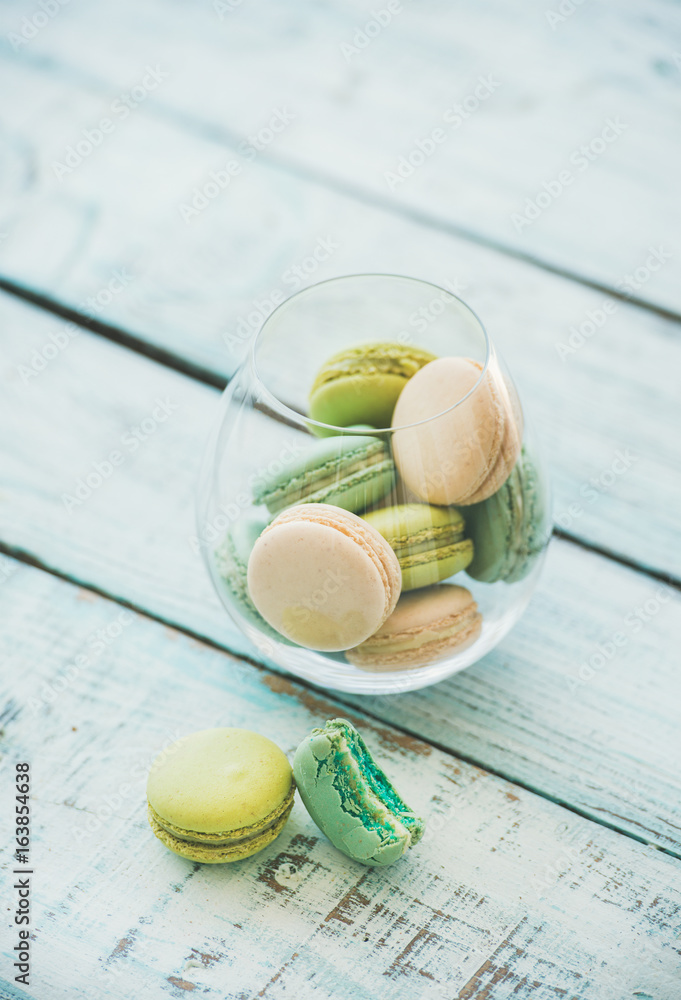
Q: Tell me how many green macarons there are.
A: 7